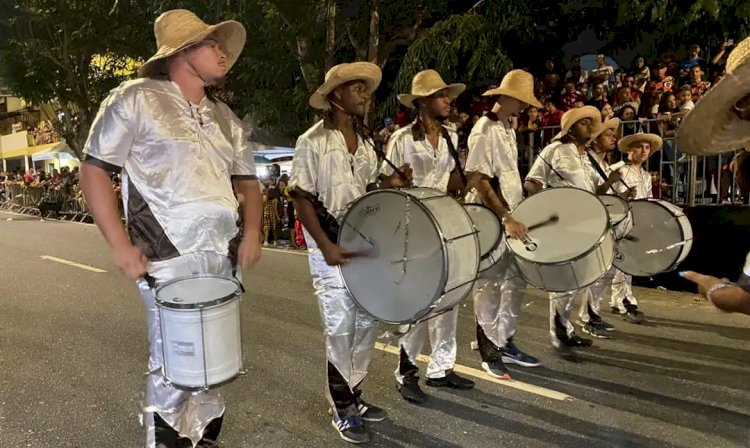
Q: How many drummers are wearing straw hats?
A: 7